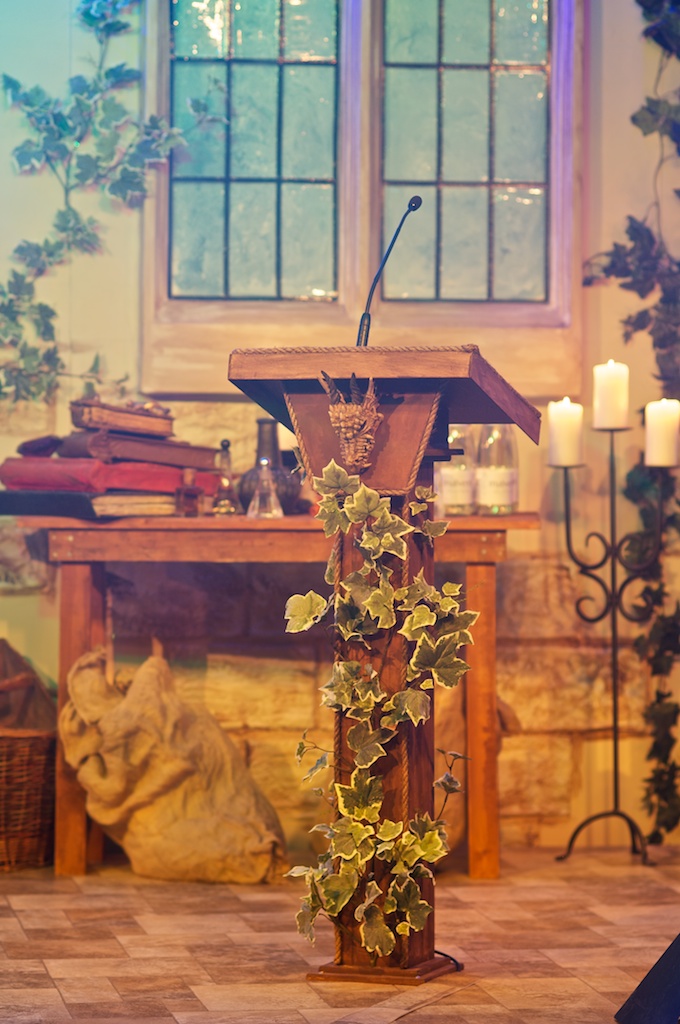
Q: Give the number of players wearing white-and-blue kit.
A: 0